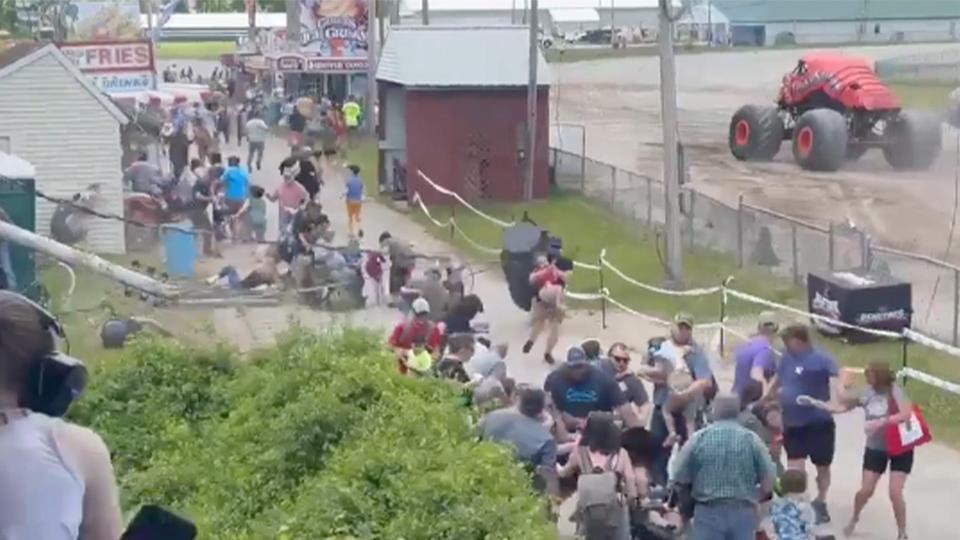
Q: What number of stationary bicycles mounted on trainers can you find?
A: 0